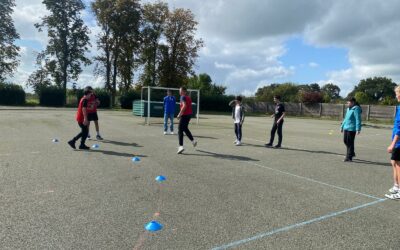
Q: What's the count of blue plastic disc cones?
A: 5